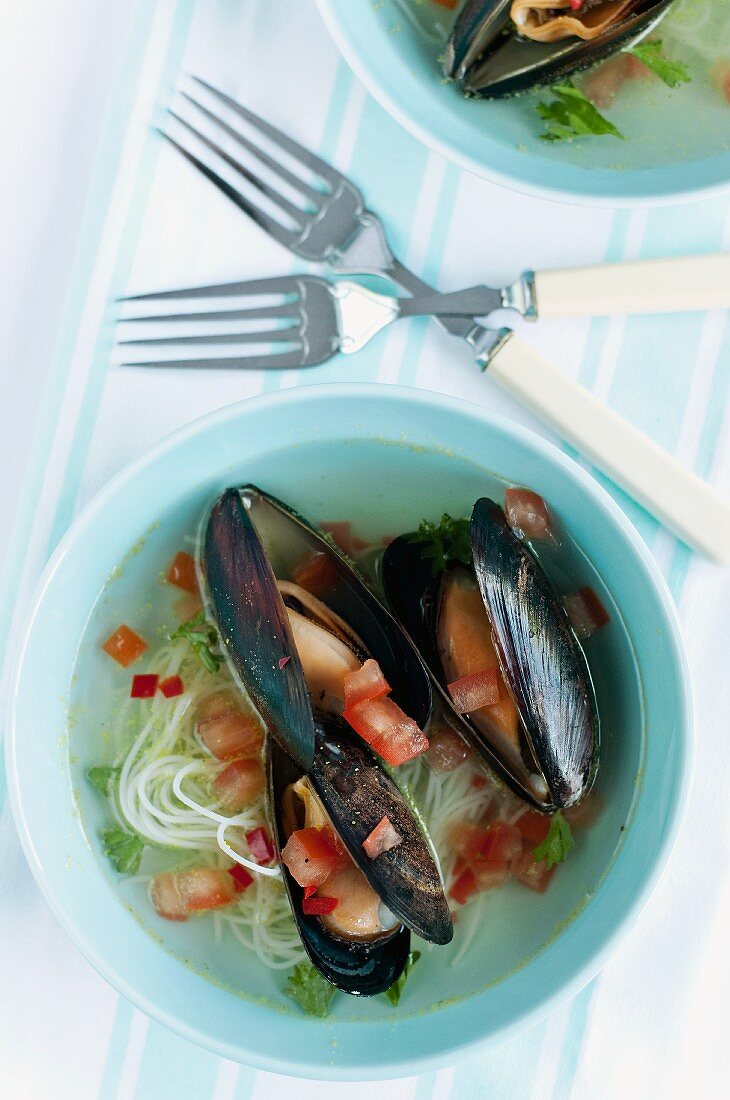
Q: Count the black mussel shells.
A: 4